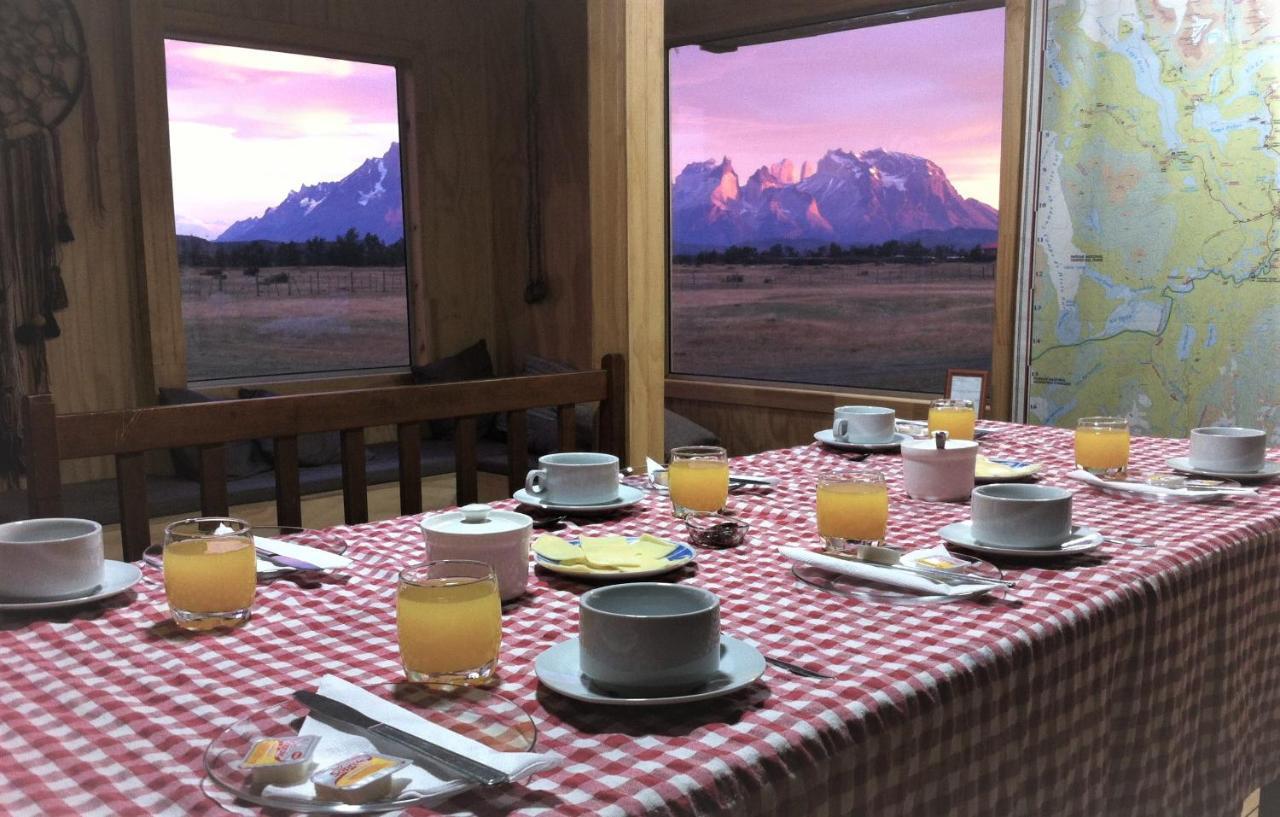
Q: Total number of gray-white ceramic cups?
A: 6